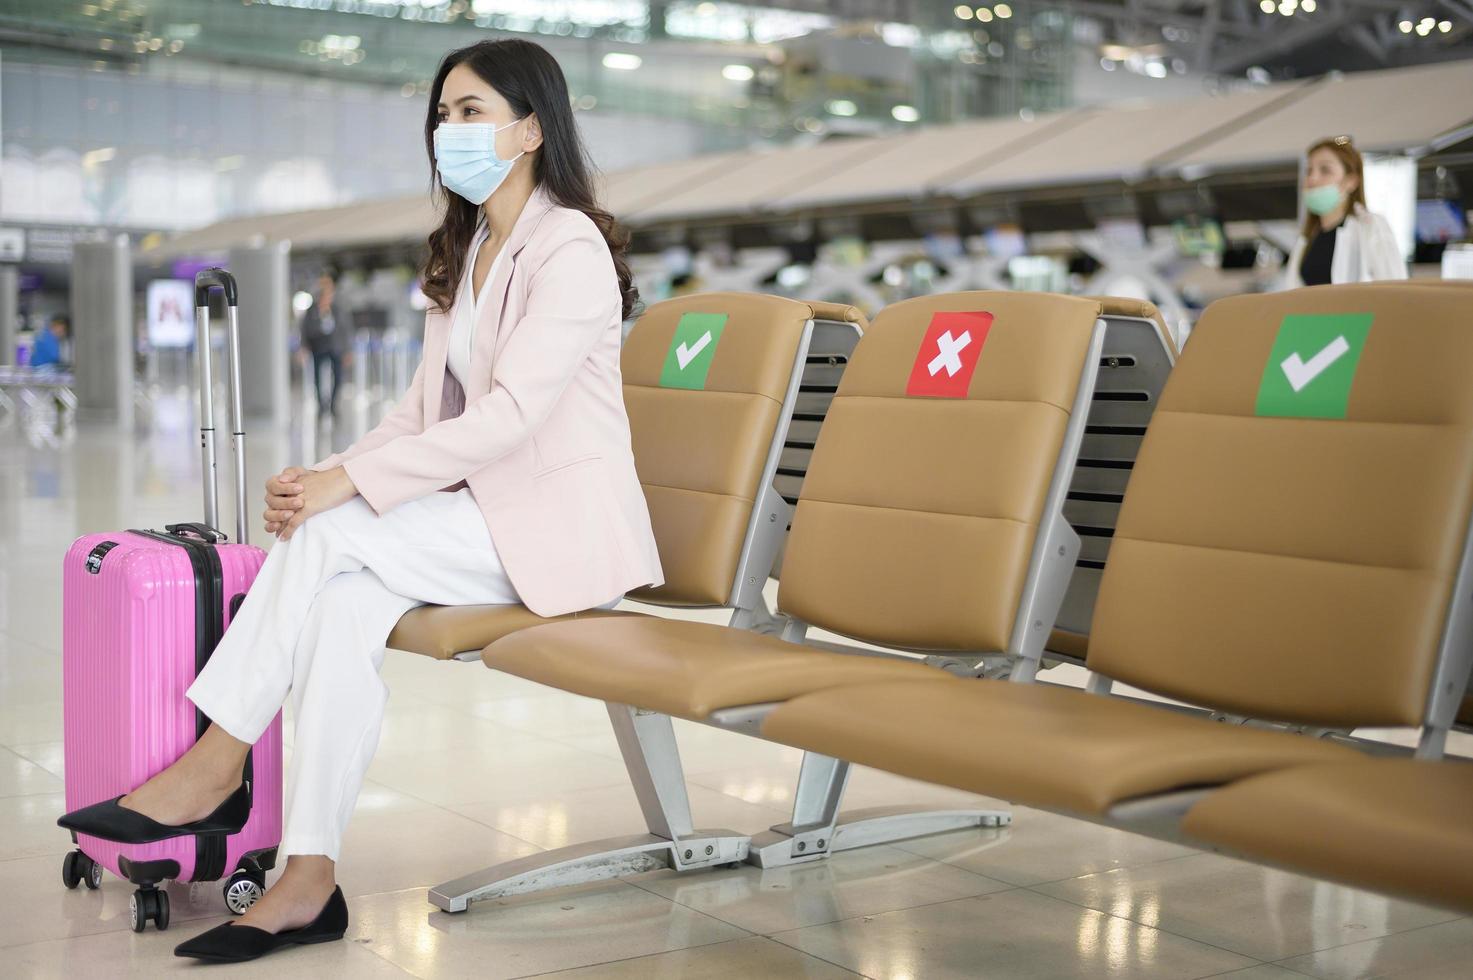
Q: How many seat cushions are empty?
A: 3